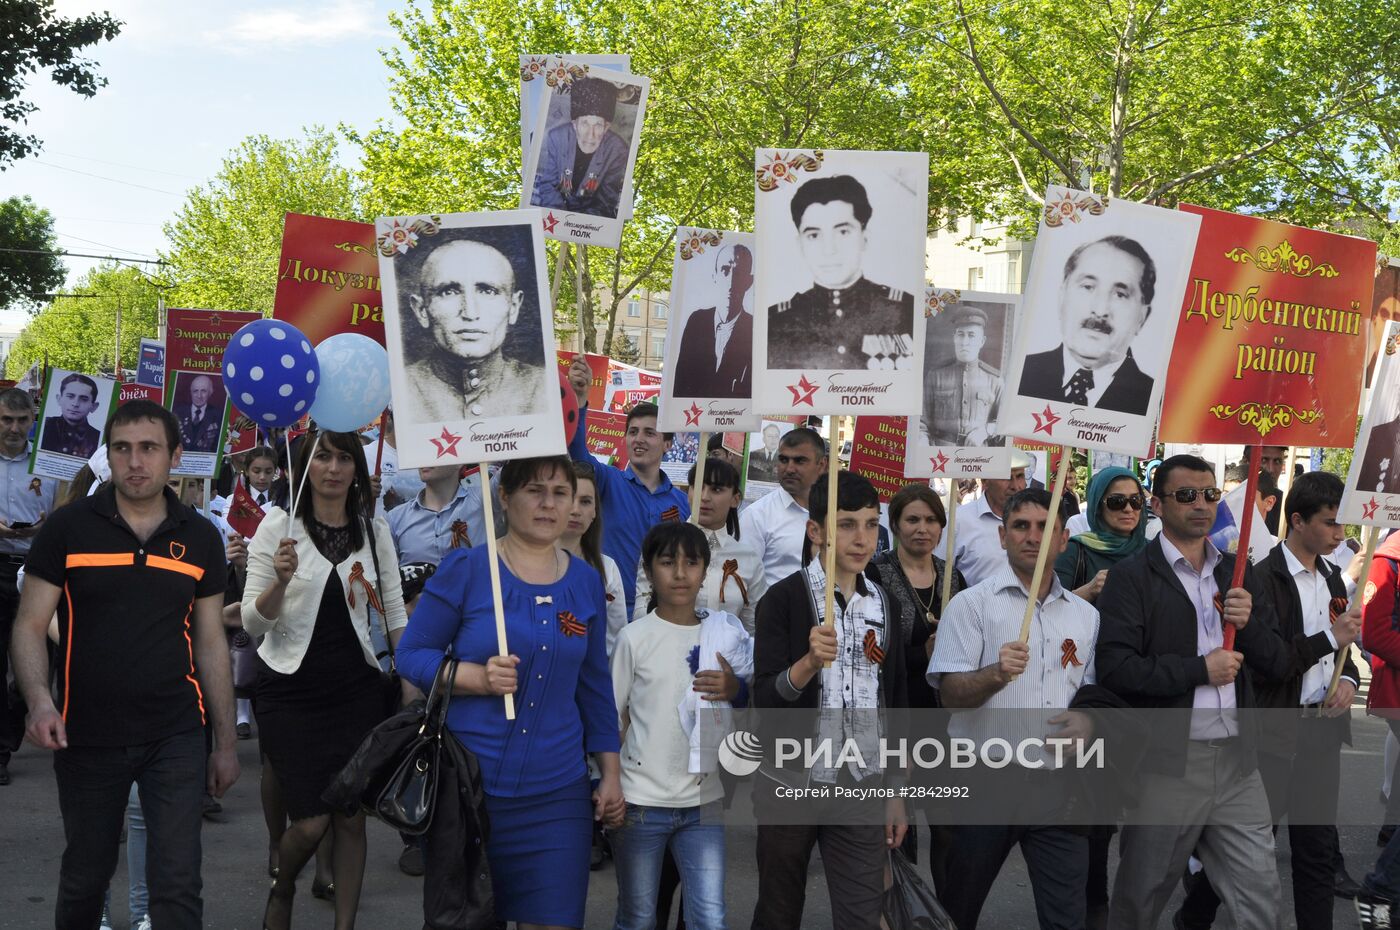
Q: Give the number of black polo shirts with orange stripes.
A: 1